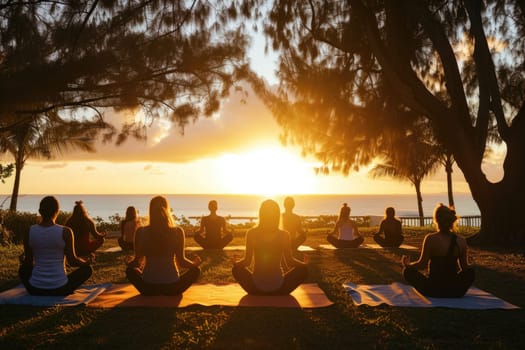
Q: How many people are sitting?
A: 10